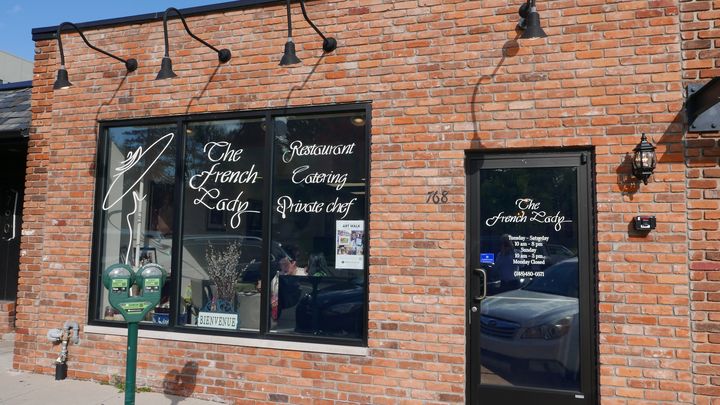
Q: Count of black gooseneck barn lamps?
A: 4